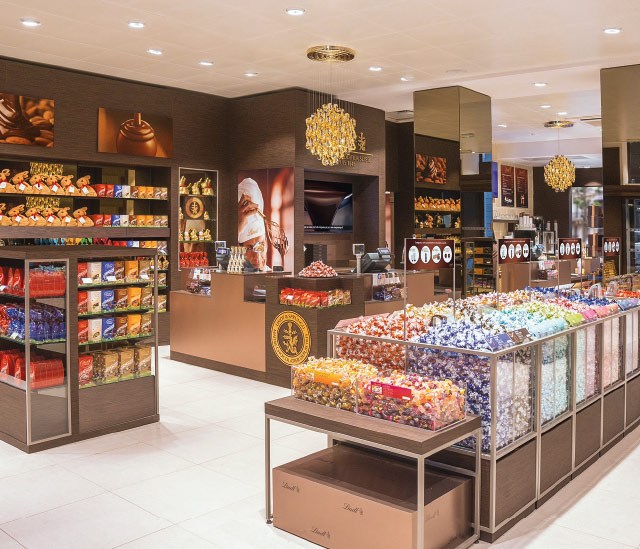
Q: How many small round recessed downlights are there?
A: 13